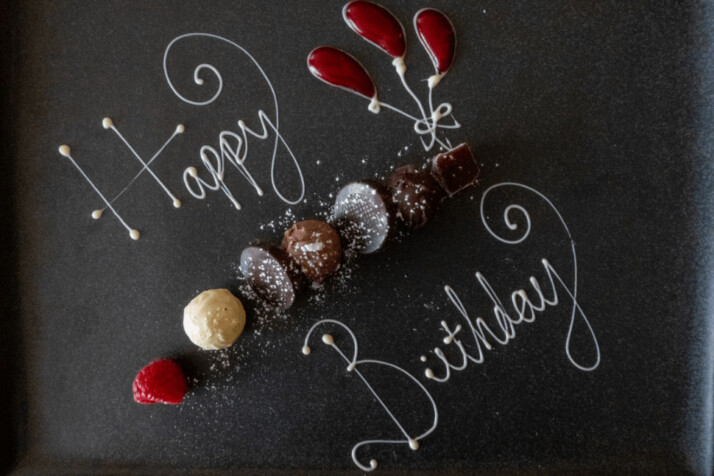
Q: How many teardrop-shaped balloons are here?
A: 3